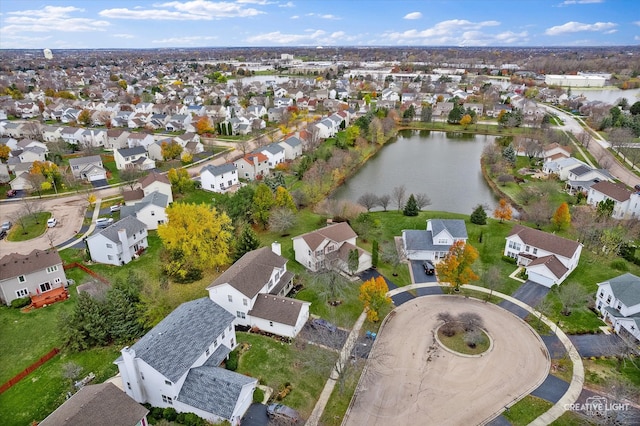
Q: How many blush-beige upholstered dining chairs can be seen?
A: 0